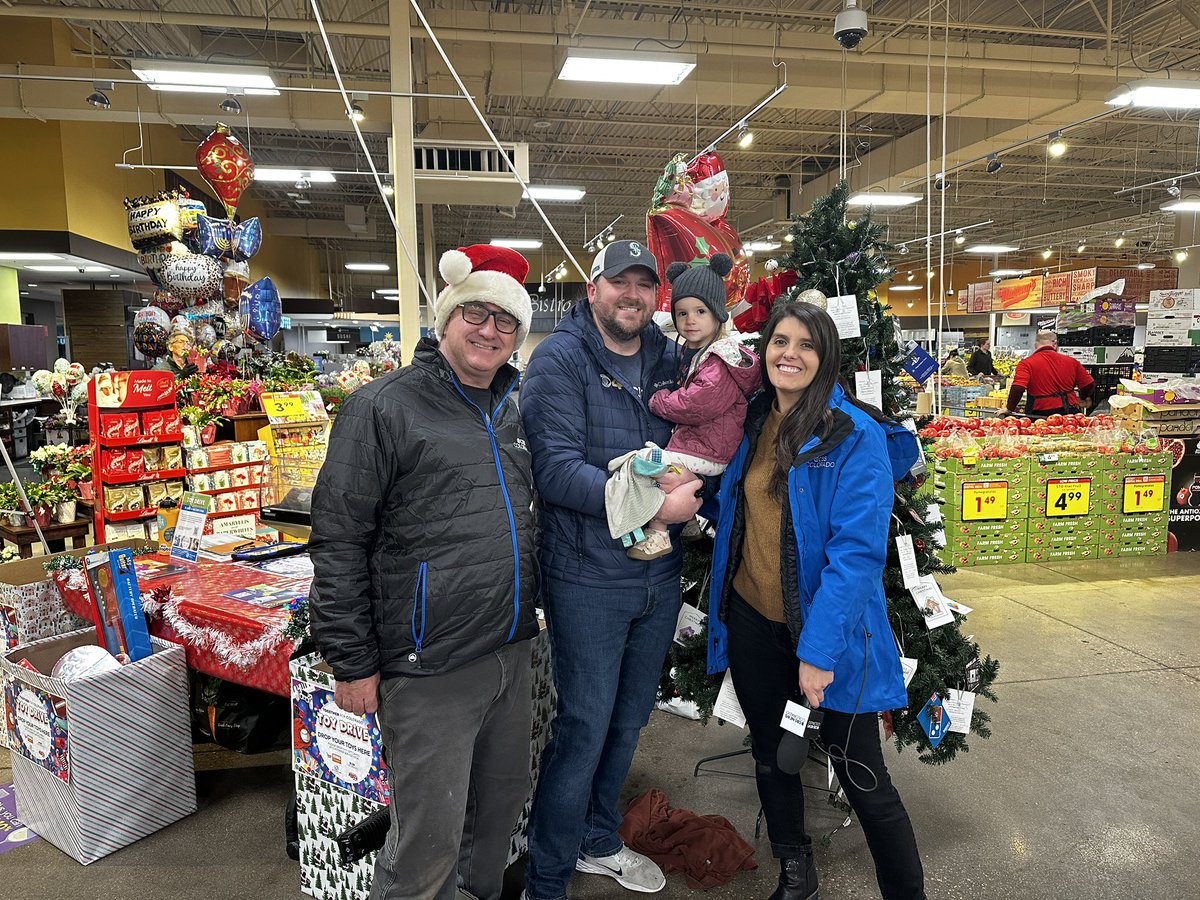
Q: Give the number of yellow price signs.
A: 4